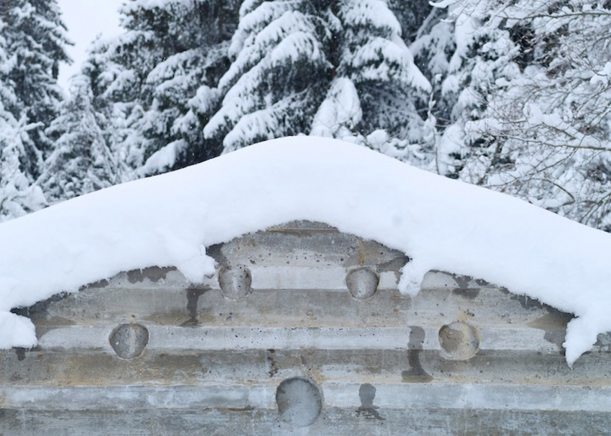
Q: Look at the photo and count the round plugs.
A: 5